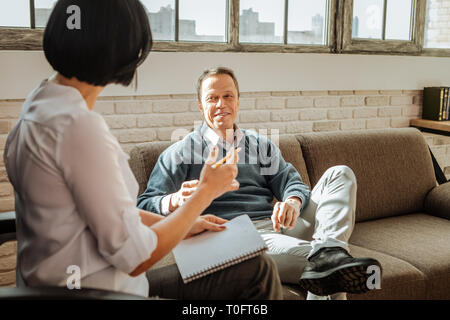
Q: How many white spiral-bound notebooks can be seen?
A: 1